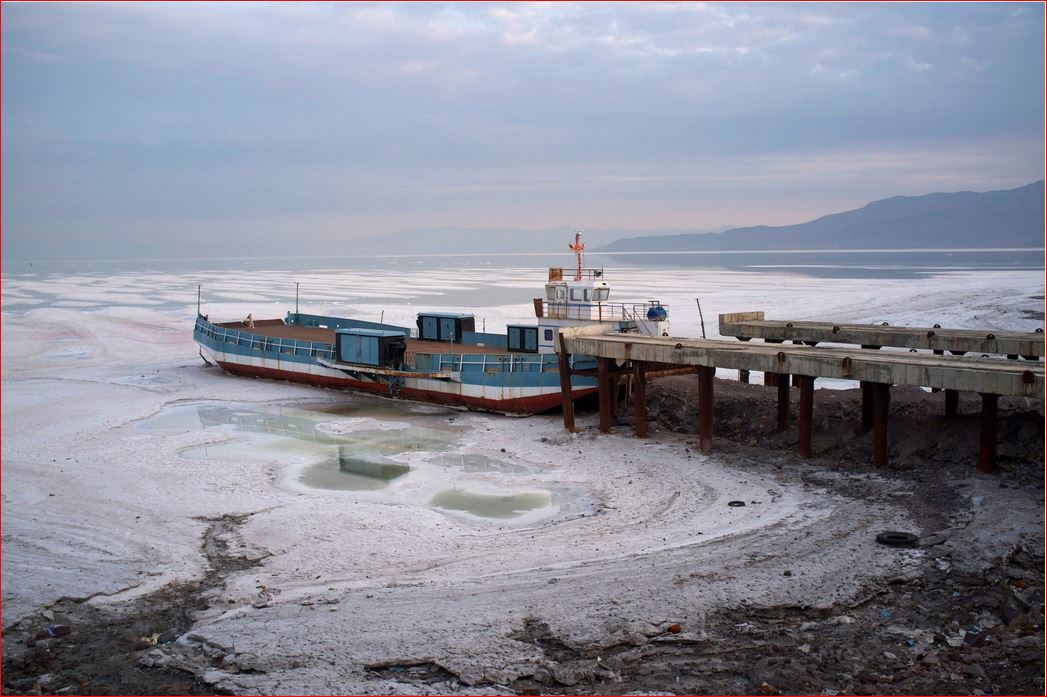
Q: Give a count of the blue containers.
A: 3